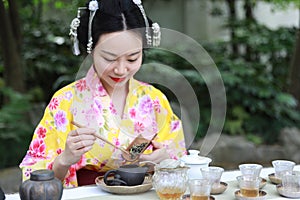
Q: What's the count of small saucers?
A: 6